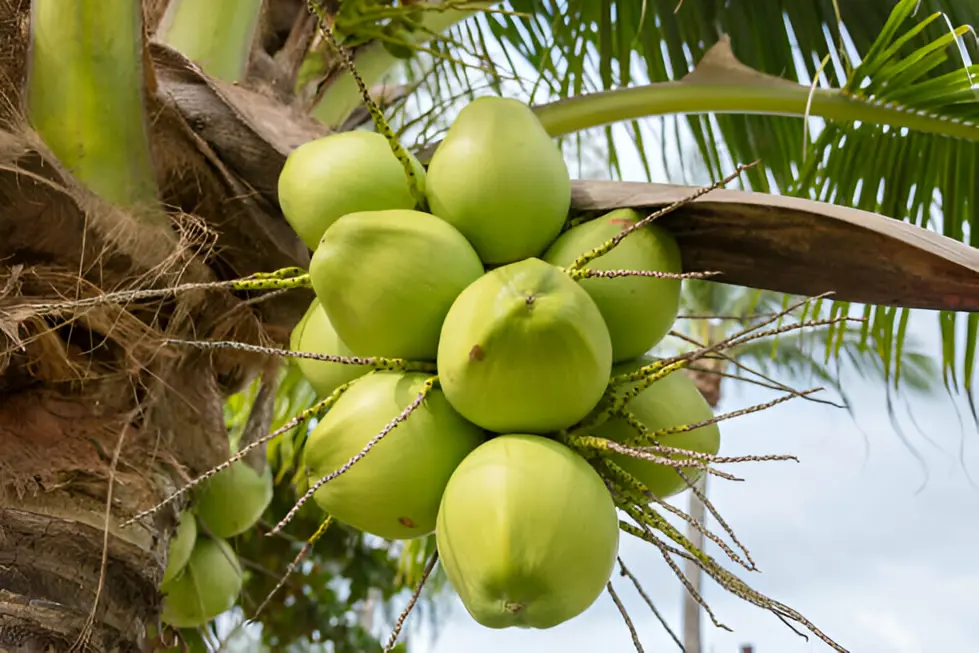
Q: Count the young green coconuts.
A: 12